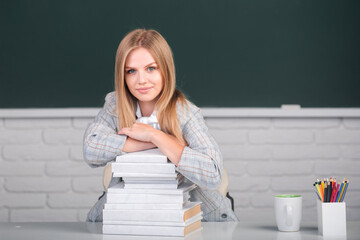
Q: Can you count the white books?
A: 12